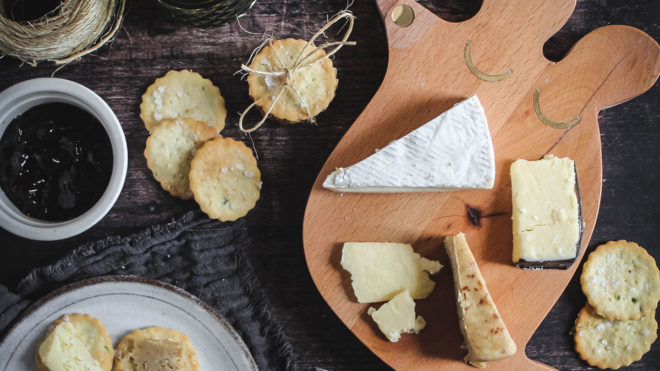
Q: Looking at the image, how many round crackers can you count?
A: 8